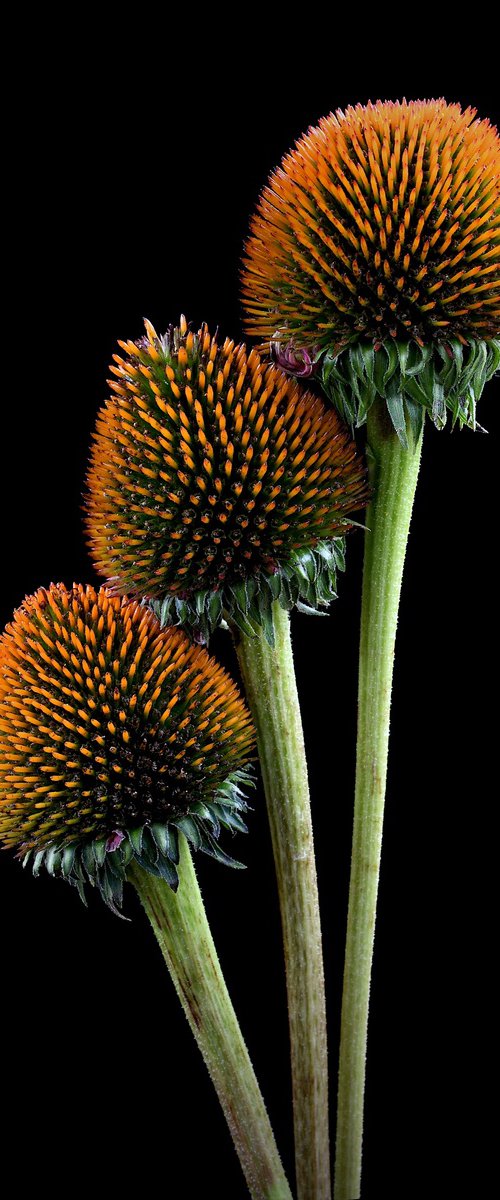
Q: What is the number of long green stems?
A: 3